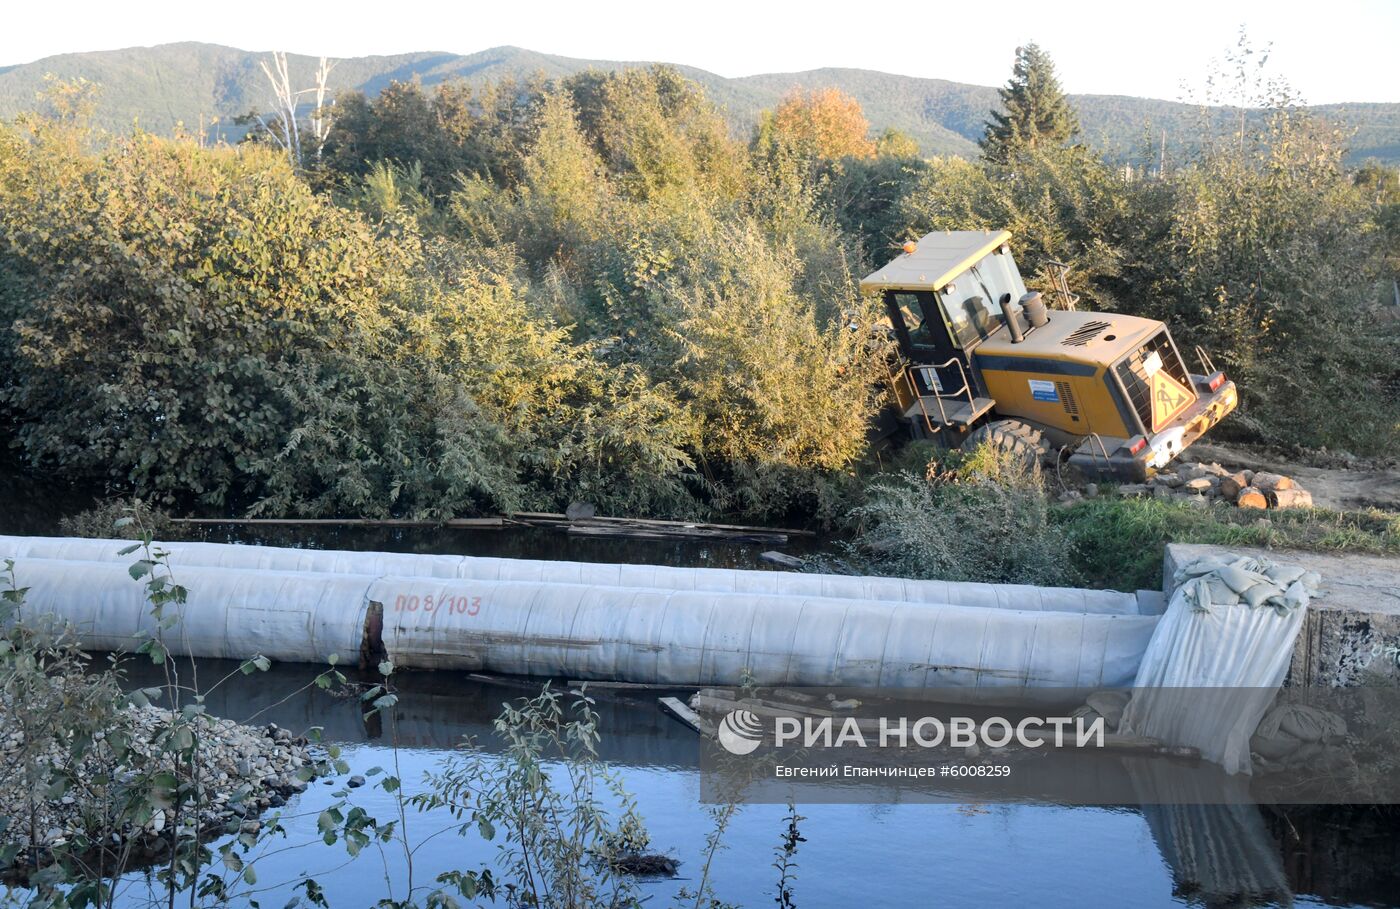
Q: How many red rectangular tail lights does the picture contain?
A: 2